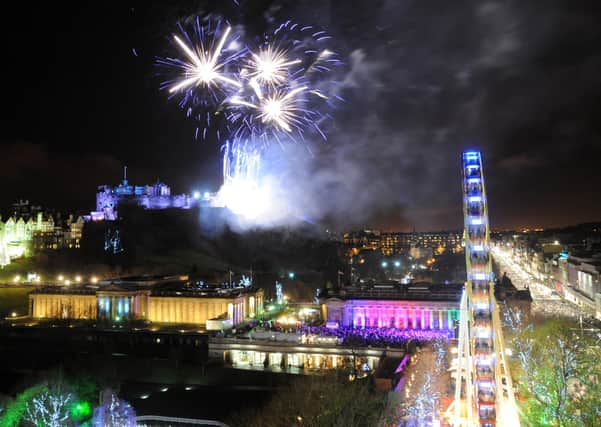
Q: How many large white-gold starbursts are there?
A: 3